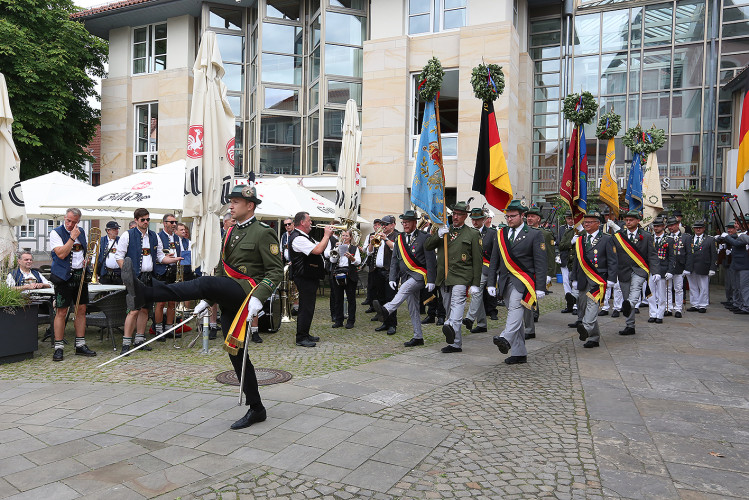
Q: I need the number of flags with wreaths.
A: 6